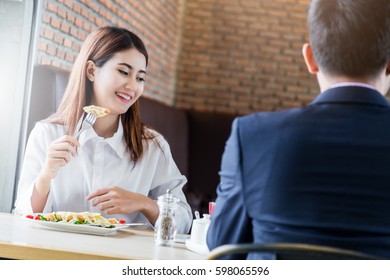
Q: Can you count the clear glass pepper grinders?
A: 1